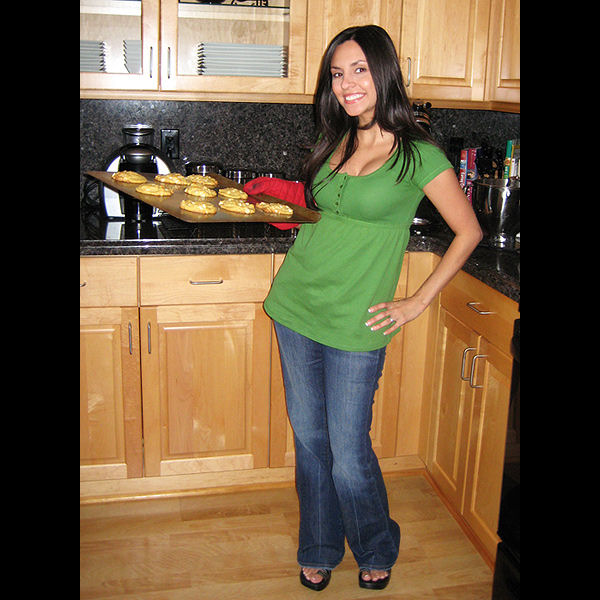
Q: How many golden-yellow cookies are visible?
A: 9